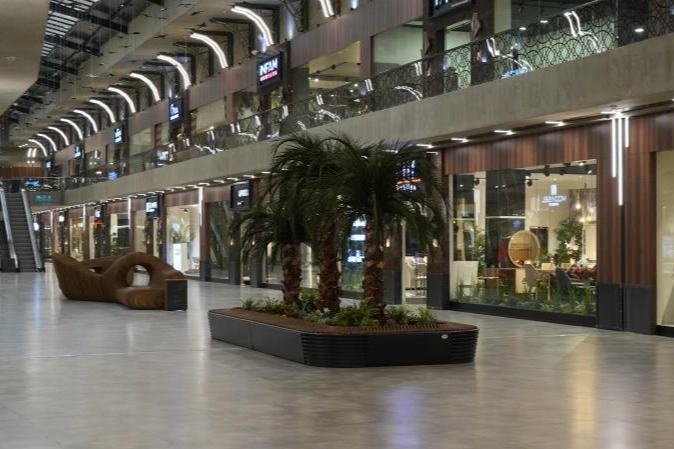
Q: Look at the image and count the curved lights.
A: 12